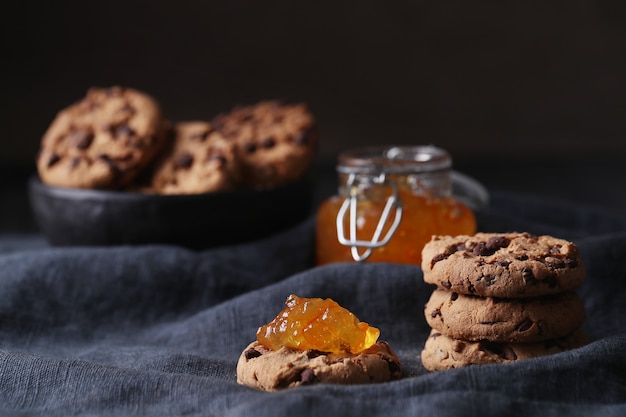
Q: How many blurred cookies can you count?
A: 3